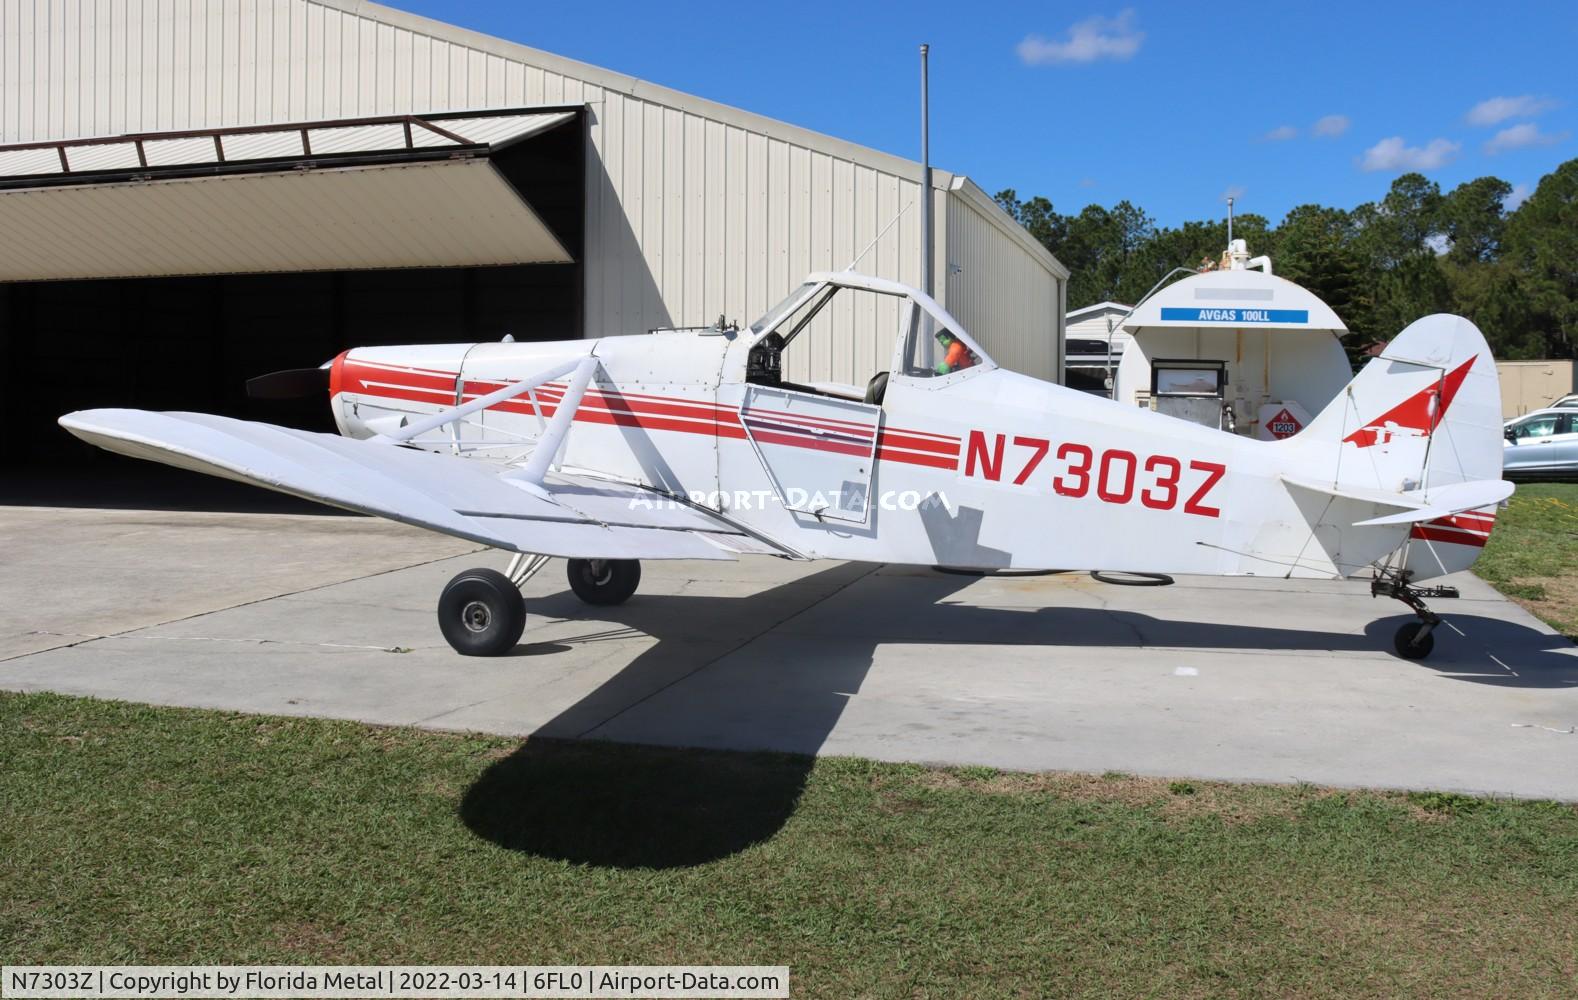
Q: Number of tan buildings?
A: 2